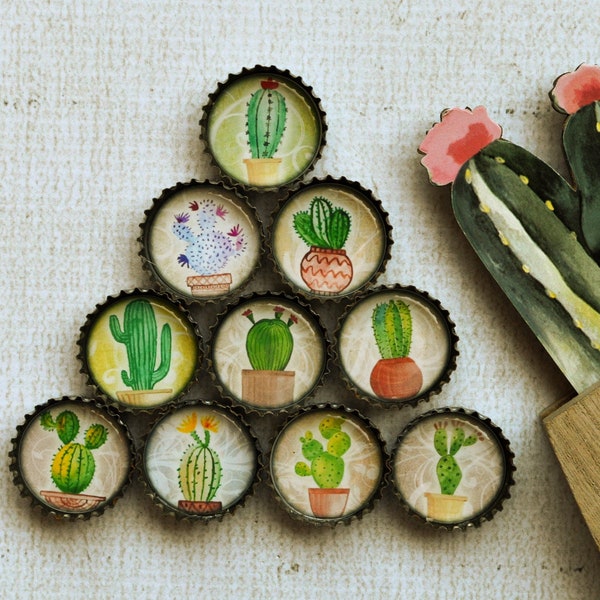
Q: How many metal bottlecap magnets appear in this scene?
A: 10